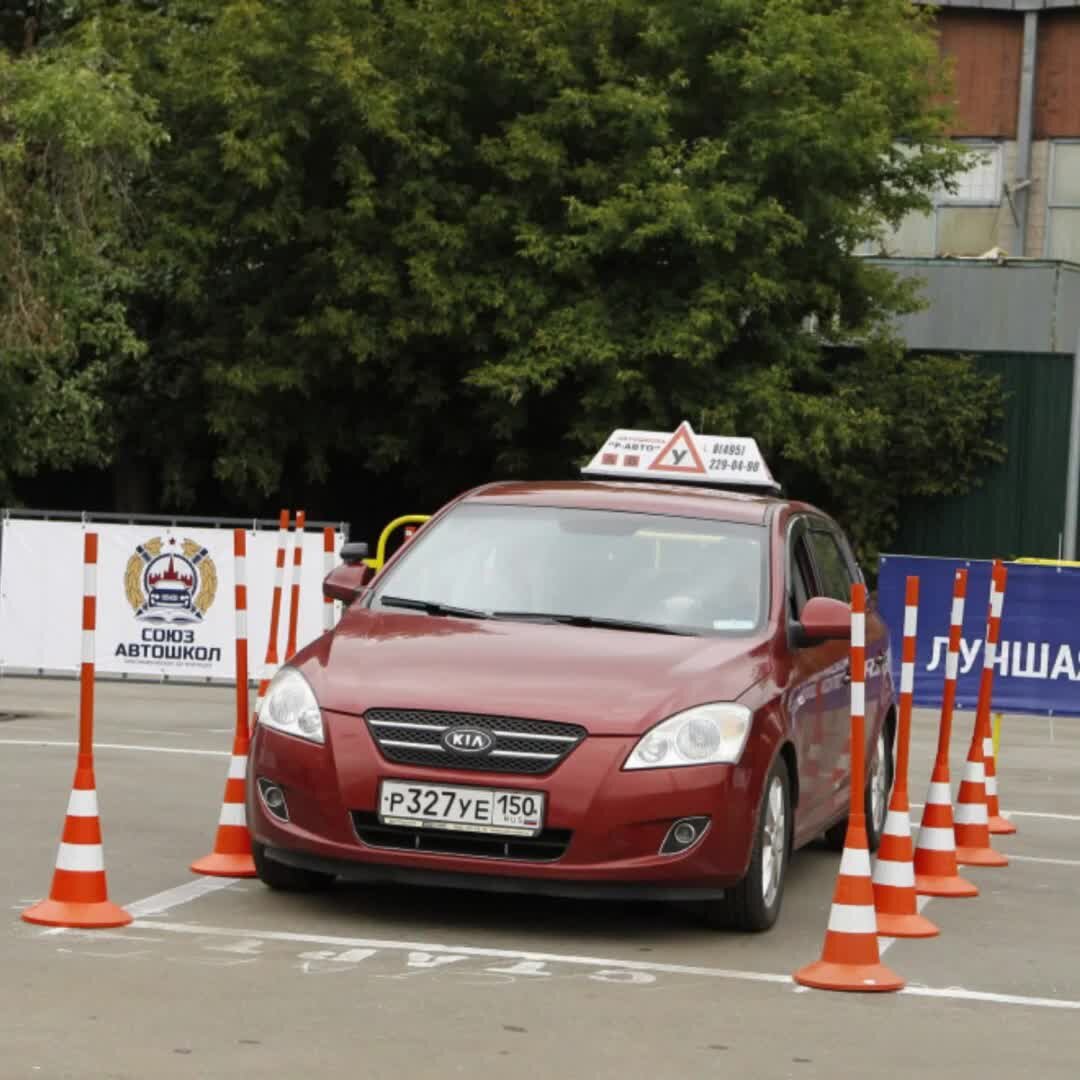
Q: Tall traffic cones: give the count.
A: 10